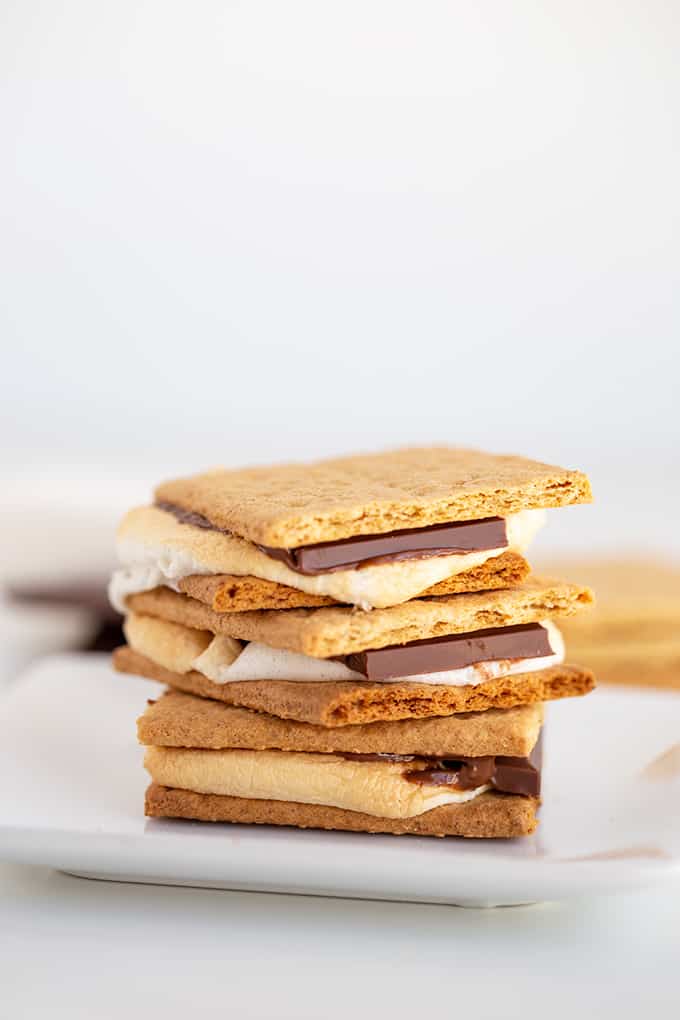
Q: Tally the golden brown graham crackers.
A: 6